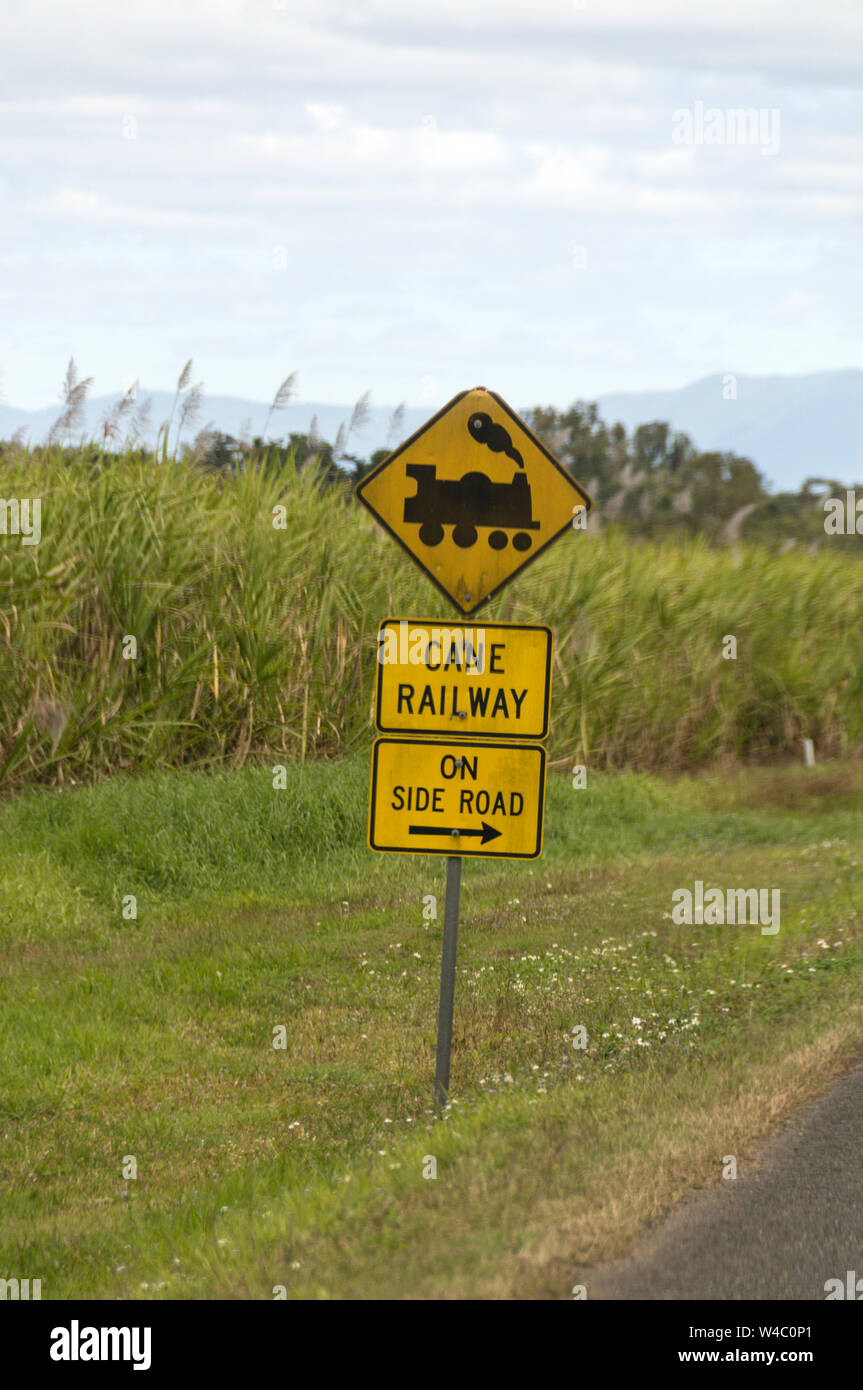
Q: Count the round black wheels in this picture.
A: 4